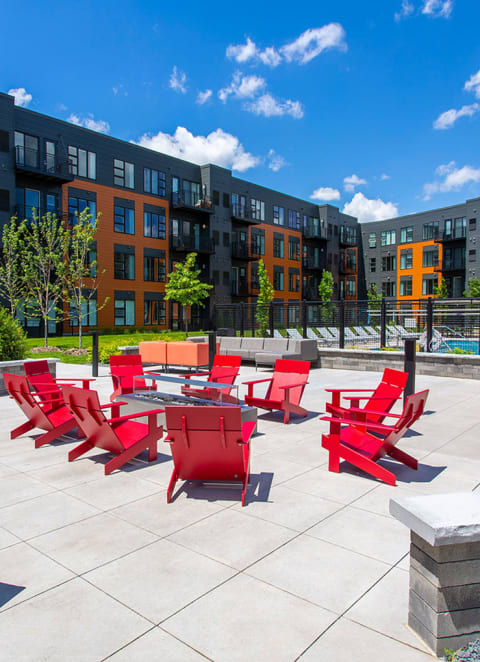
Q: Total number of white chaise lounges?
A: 11